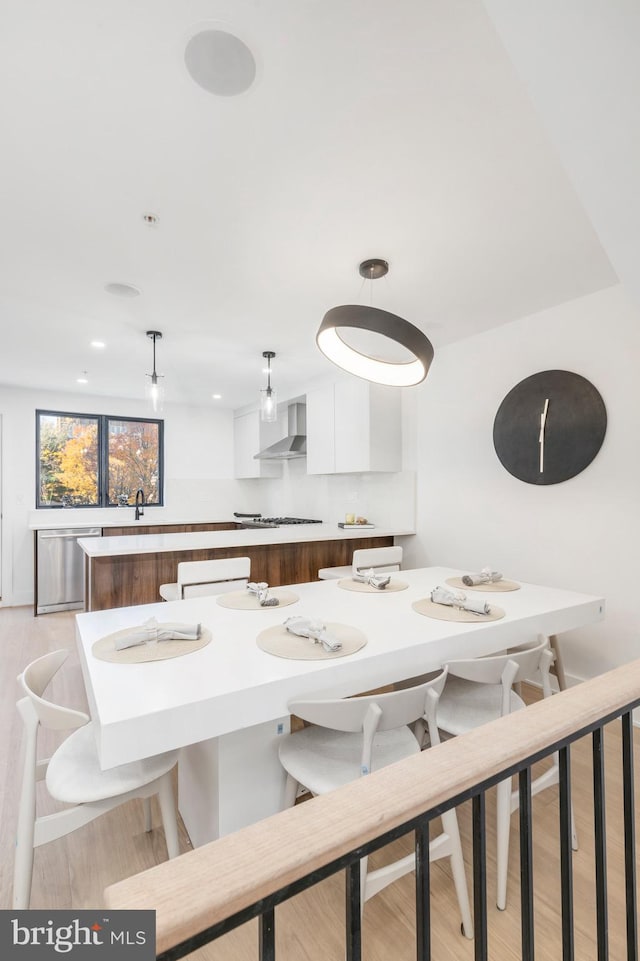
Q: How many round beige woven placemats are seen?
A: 6